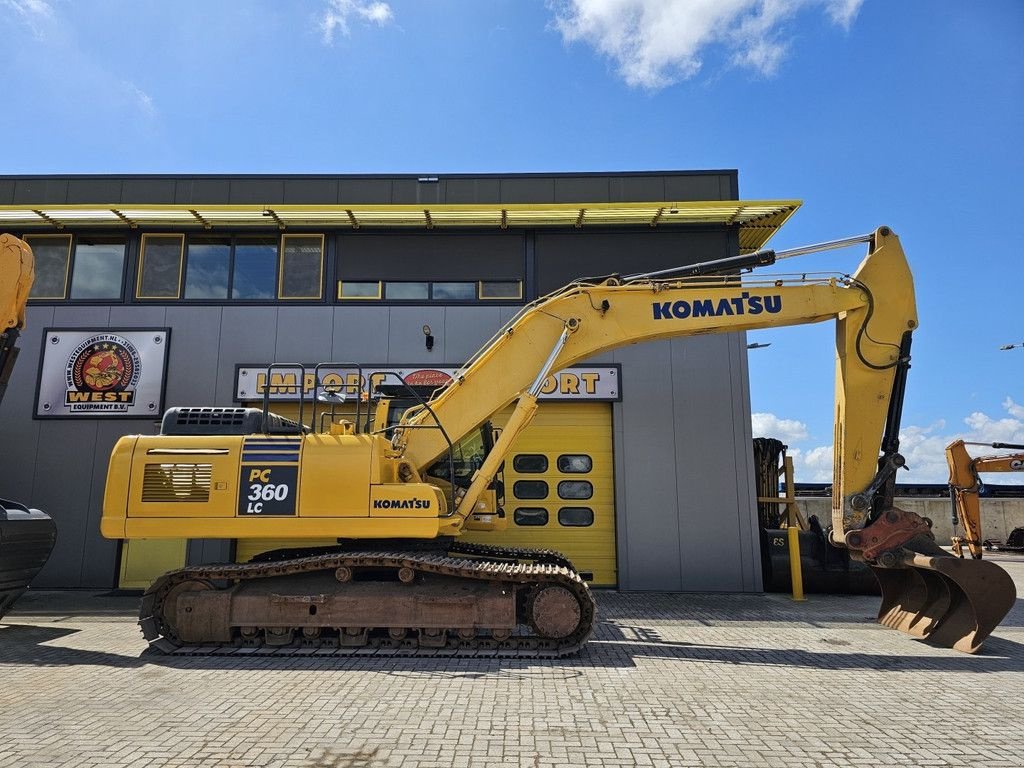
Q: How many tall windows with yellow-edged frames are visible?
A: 3